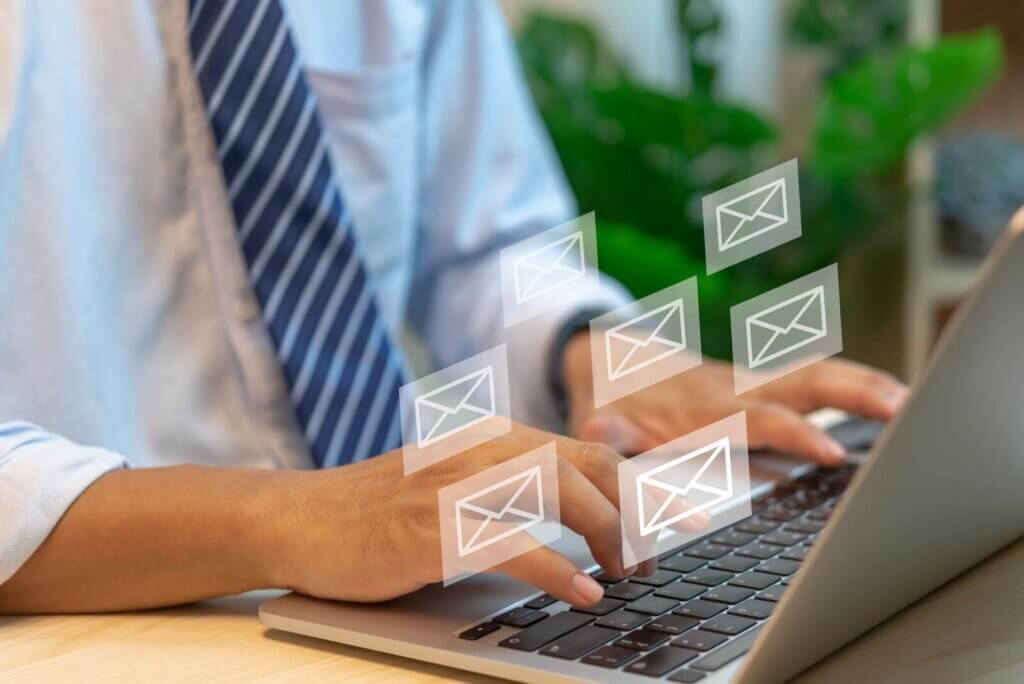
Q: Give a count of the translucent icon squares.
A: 7